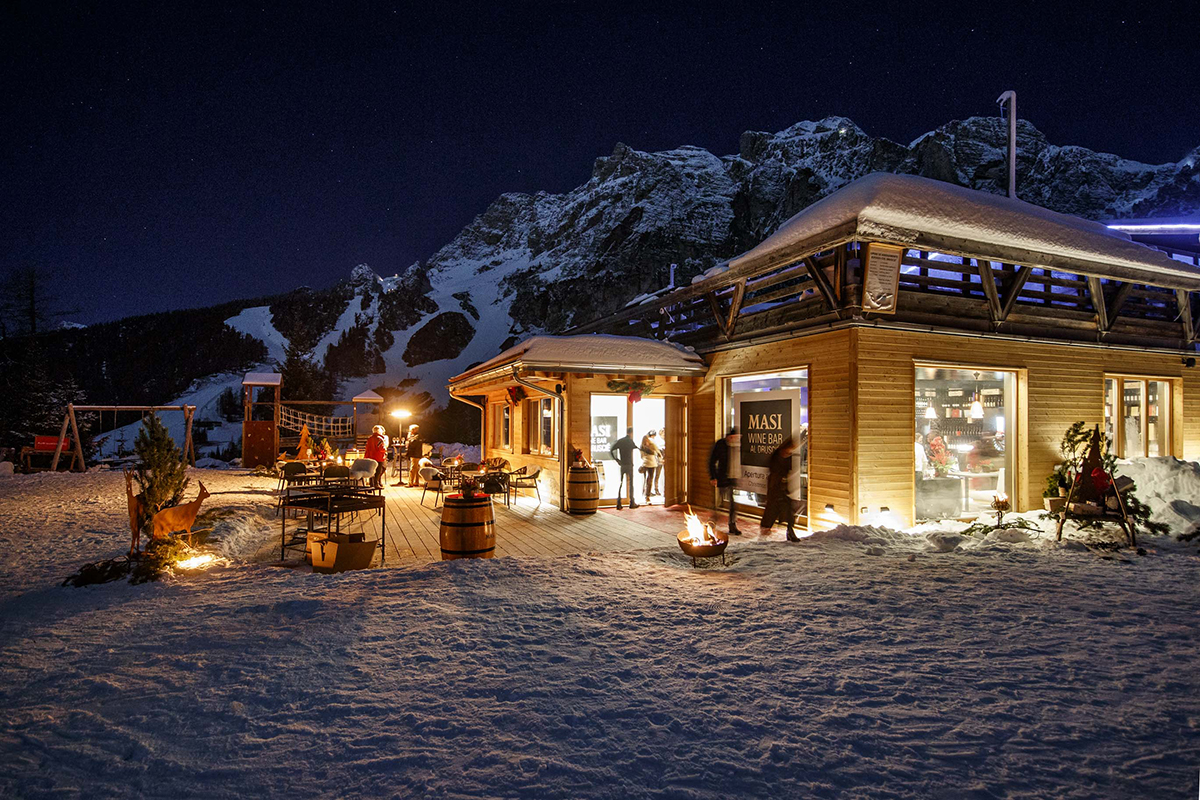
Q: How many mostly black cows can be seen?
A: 0